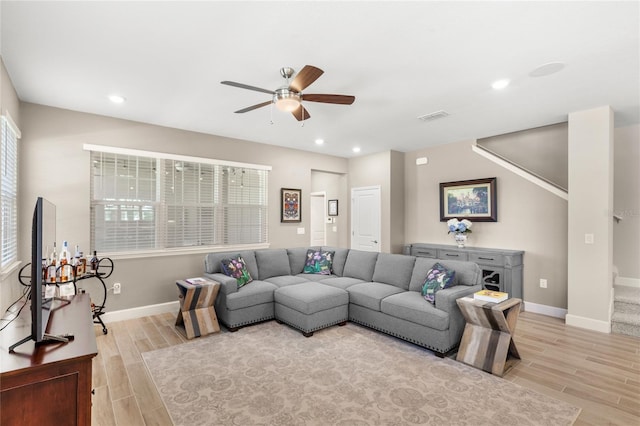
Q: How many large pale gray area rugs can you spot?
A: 1